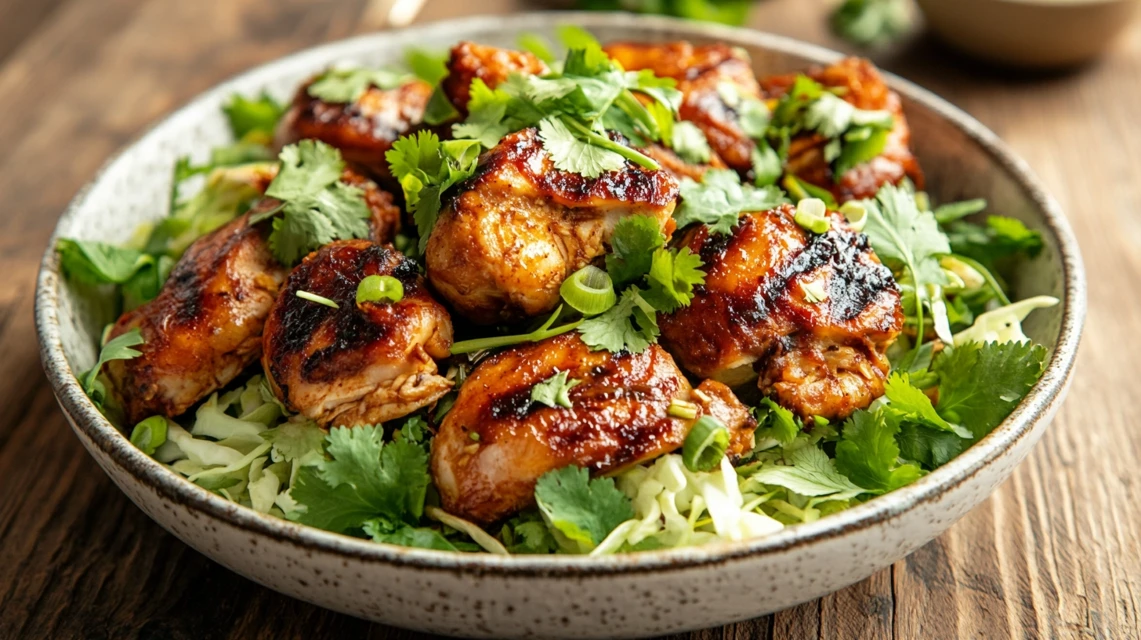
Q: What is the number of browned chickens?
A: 9